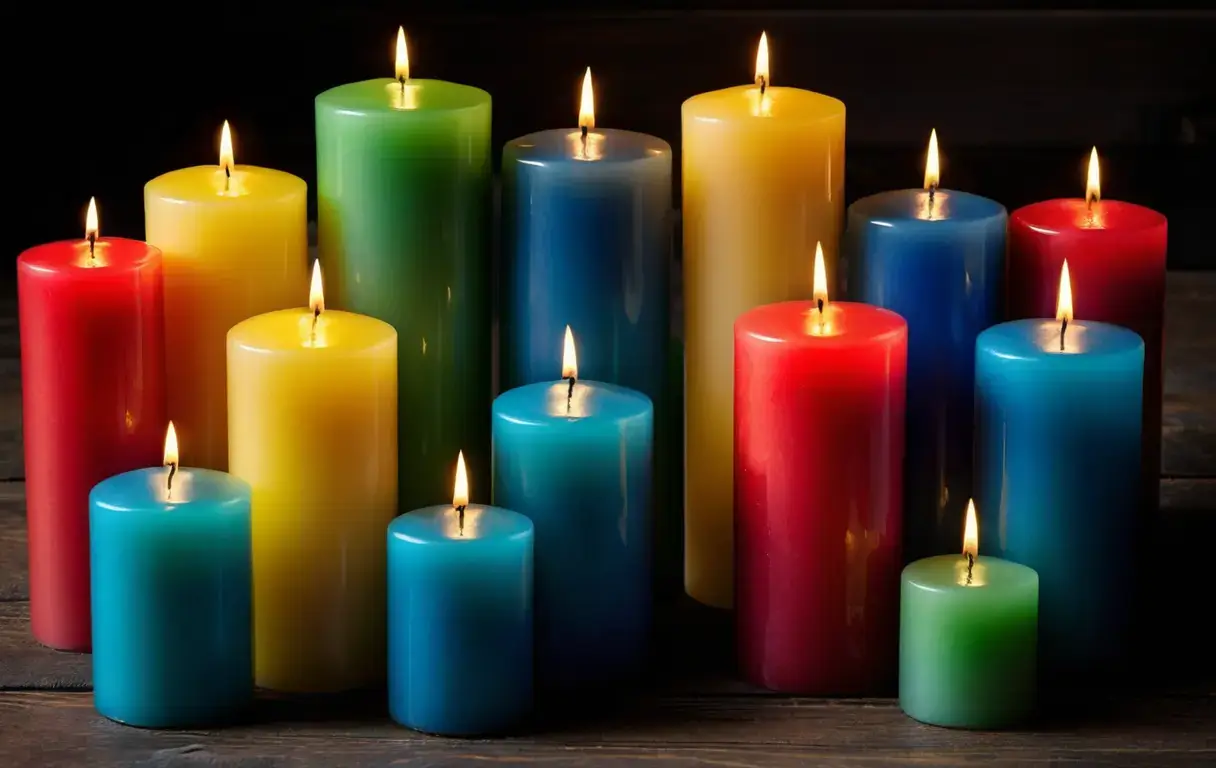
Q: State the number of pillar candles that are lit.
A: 14